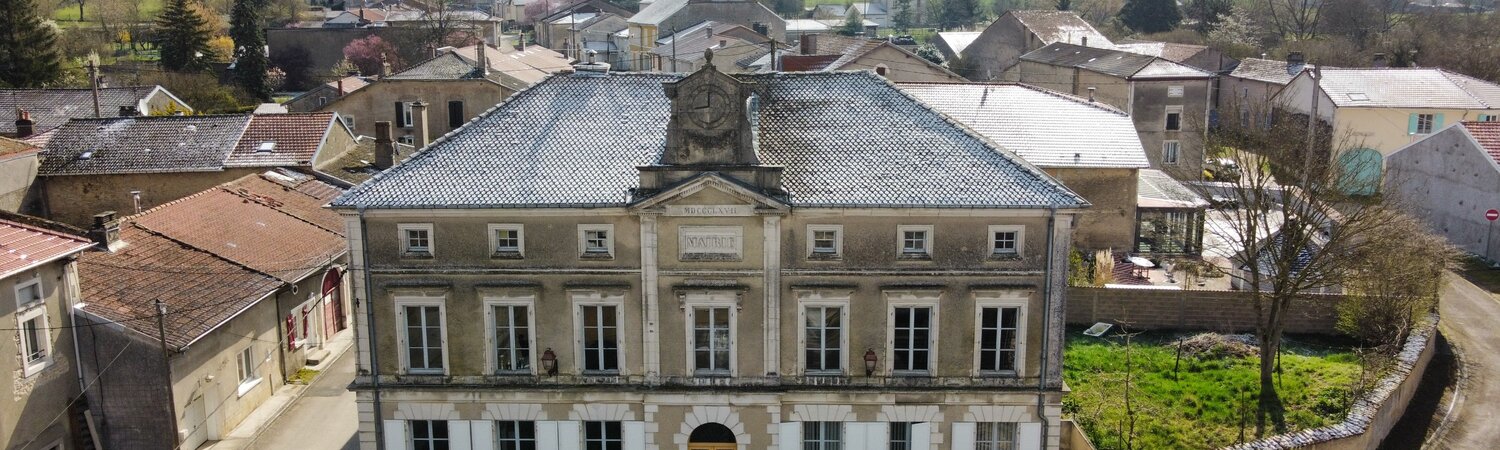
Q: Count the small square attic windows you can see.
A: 6